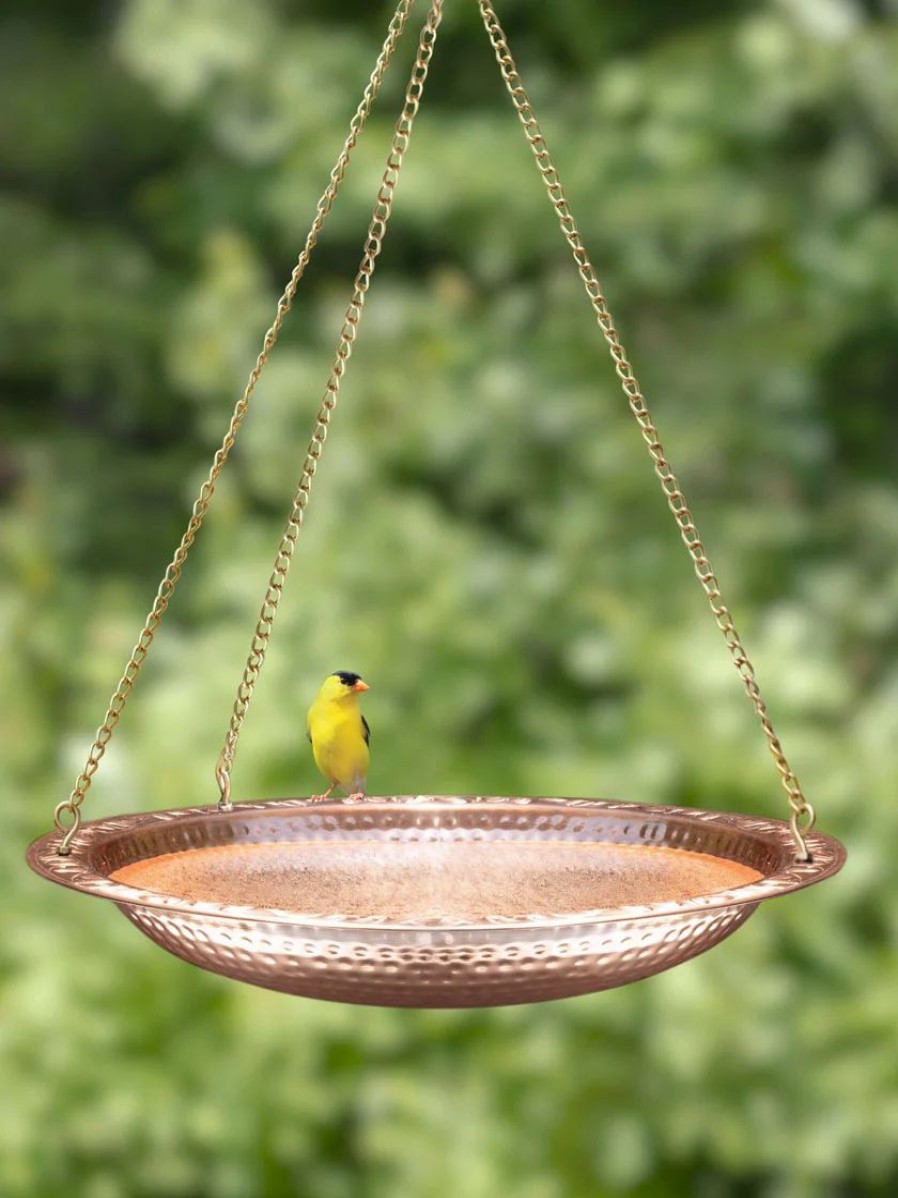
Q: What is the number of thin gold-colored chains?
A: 3